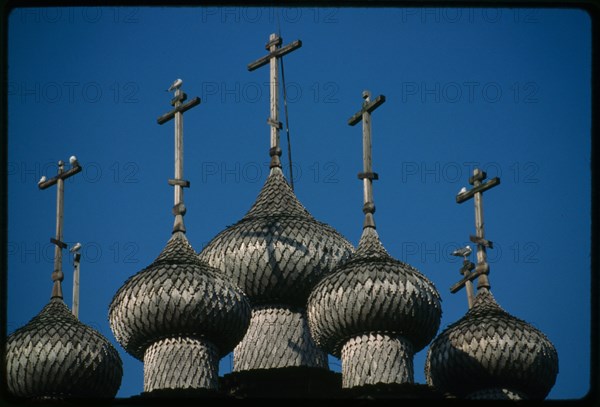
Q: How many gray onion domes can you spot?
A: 5